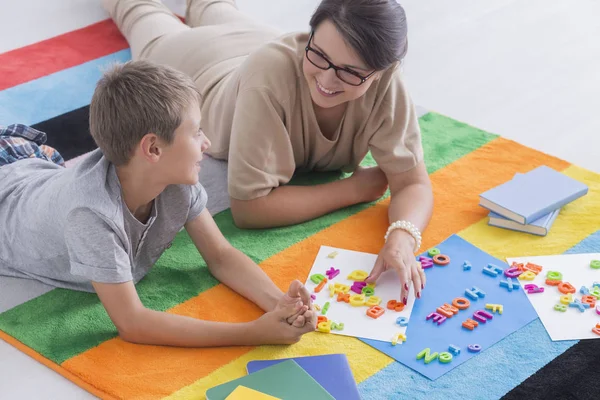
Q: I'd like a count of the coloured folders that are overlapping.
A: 3